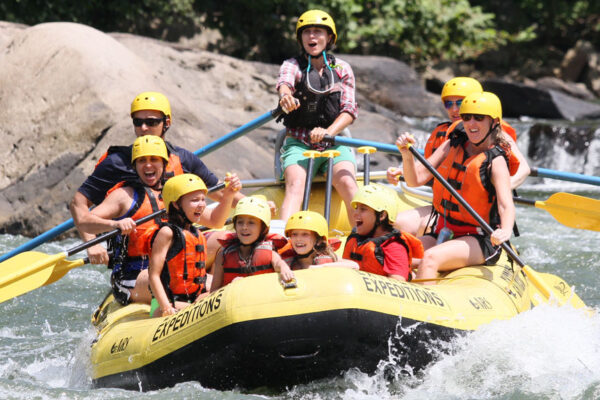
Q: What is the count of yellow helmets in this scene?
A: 9